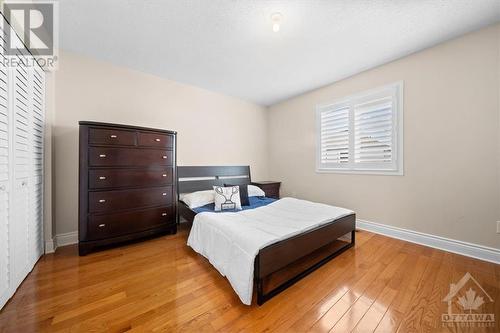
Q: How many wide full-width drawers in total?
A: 4